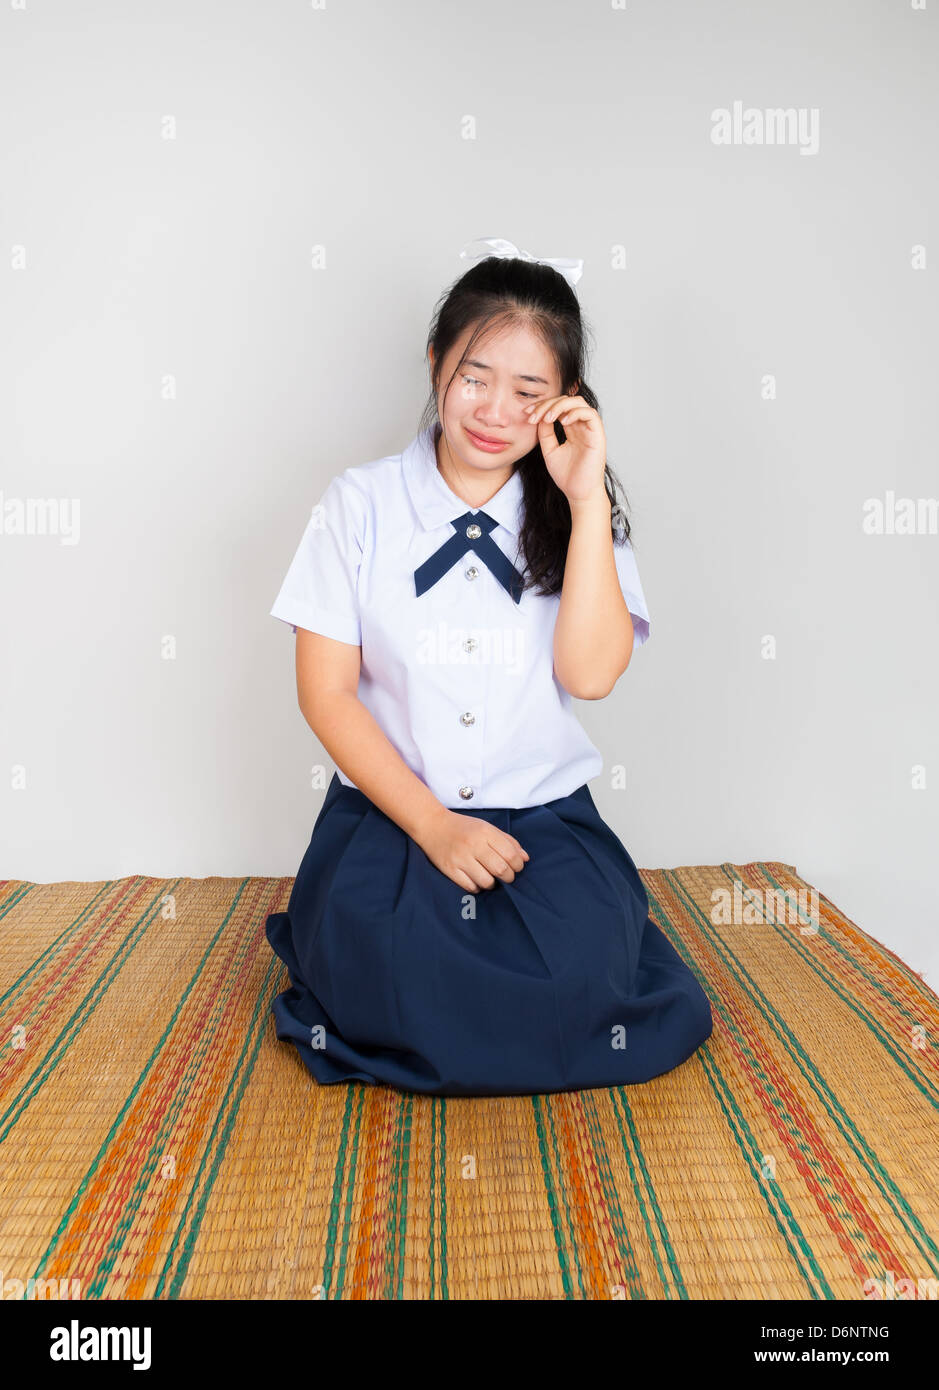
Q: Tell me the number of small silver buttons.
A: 5